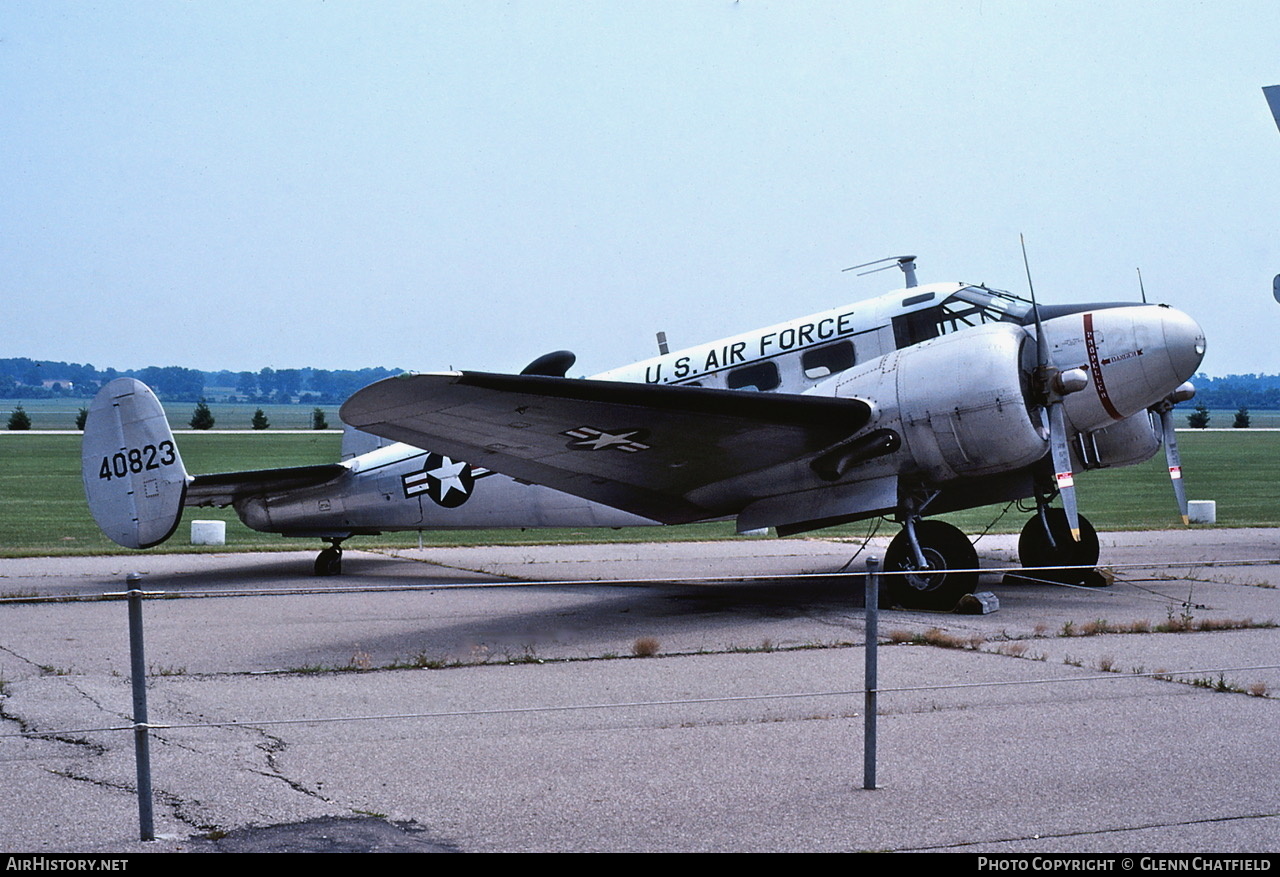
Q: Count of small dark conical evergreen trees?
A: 7